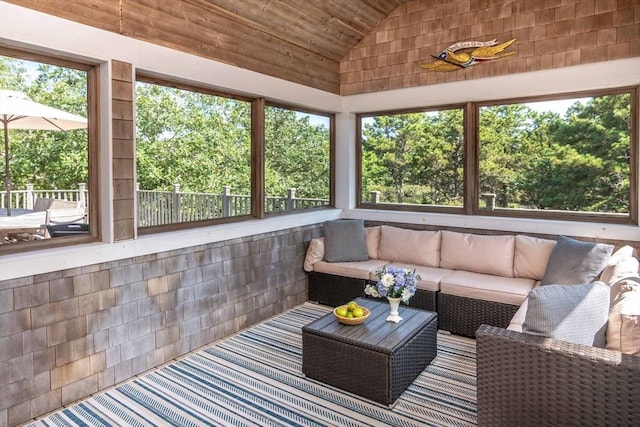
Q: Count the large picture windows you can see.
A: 5